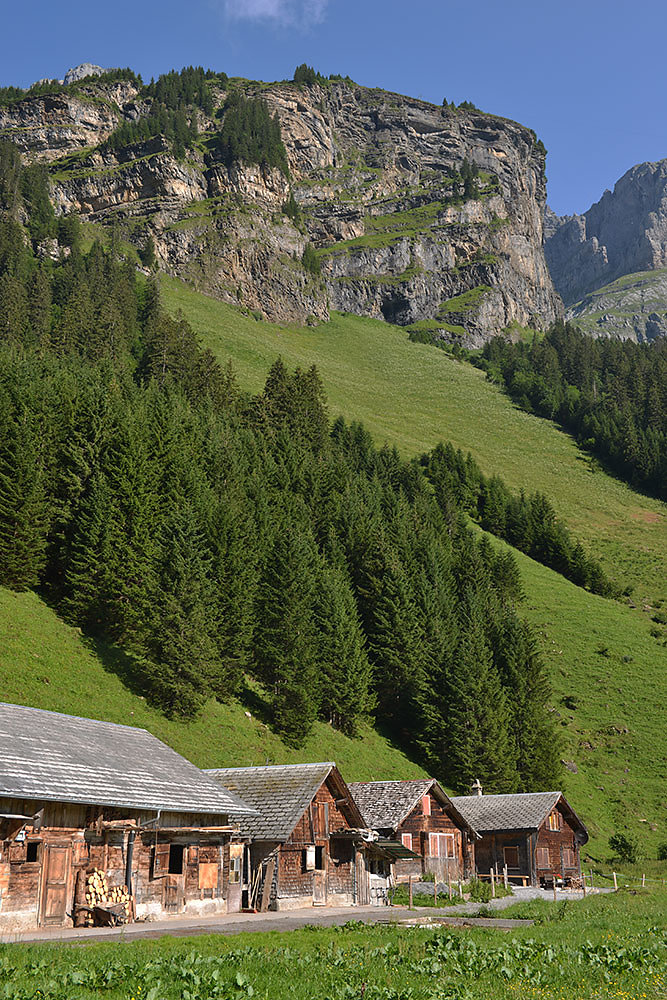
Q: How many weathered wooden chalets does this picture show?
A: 4